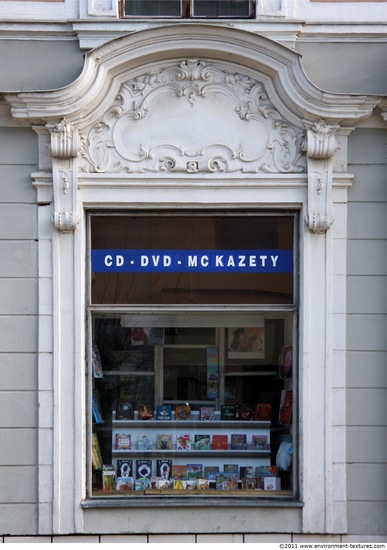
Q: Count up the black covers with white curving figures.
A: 3